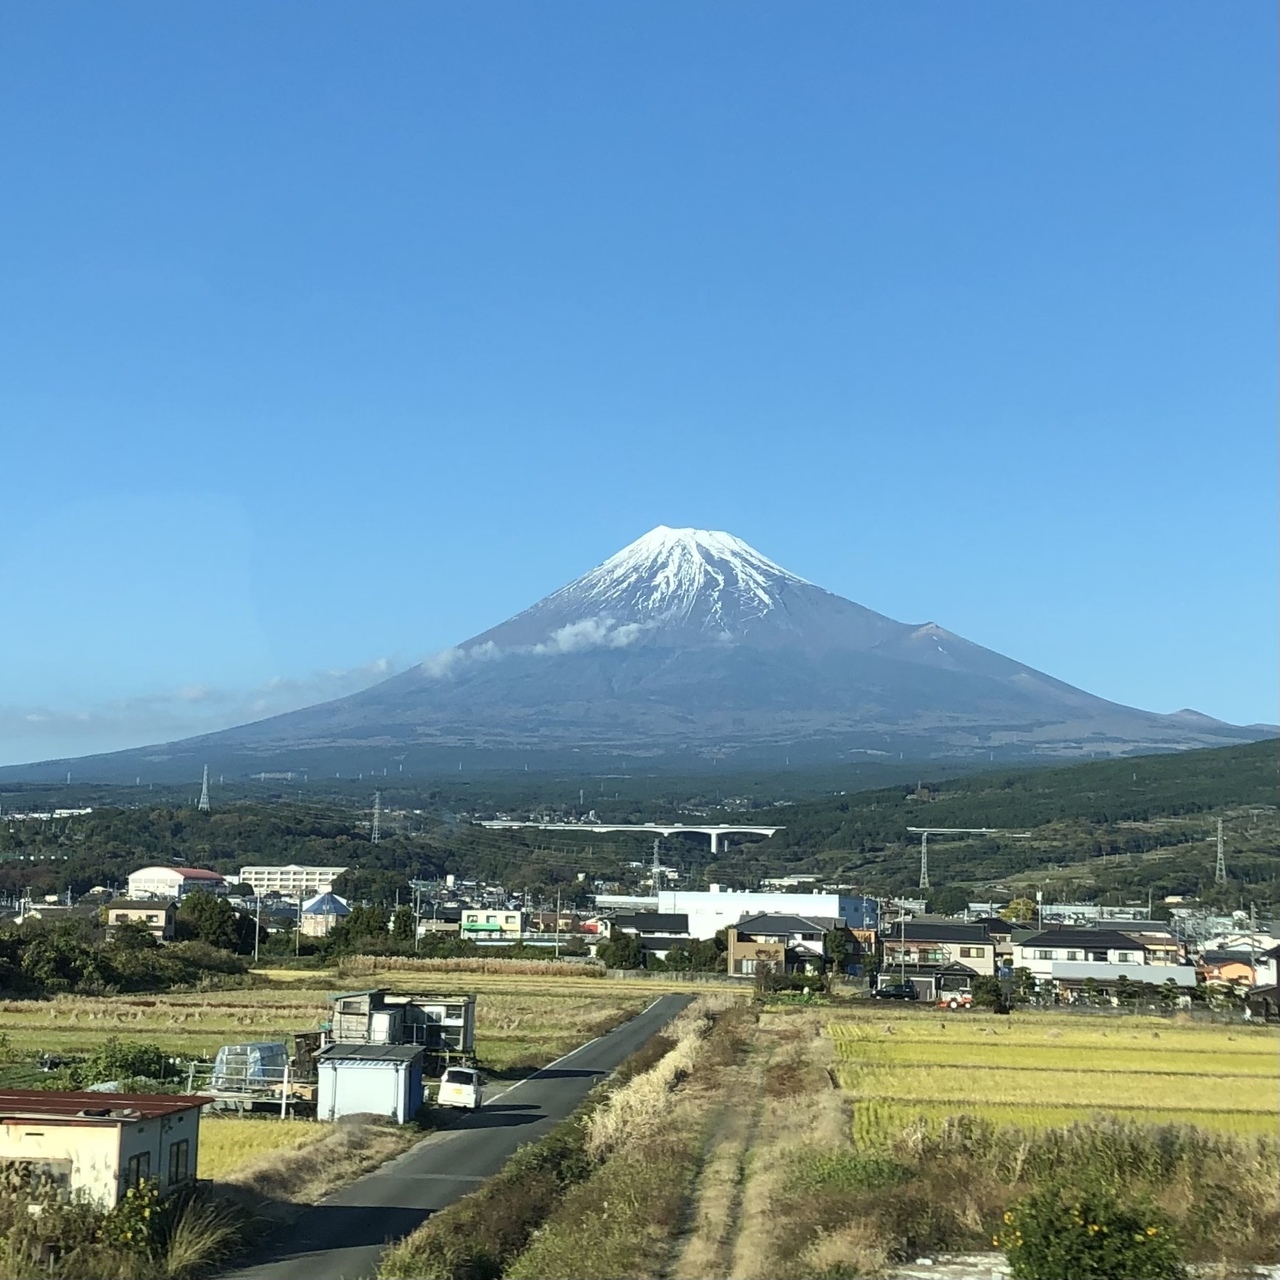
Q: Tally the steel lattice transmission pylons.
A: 5